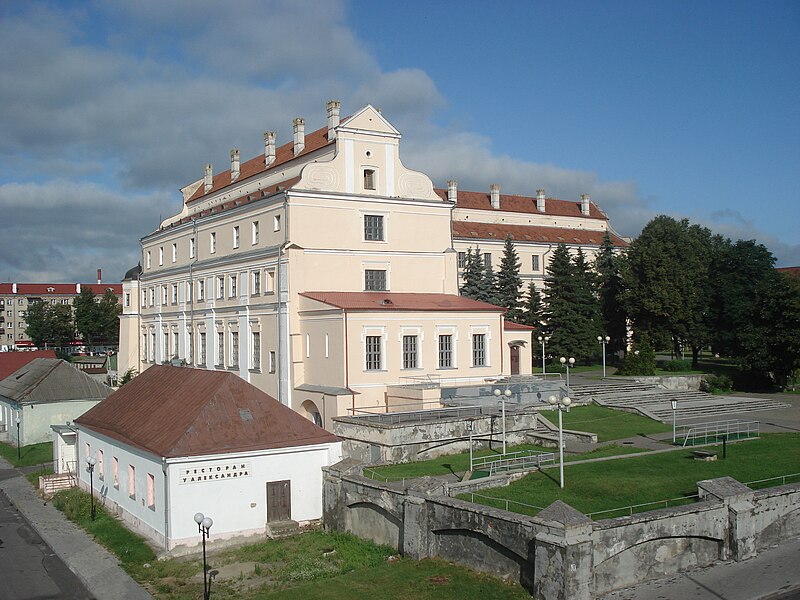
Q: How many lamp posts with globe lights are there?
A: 8